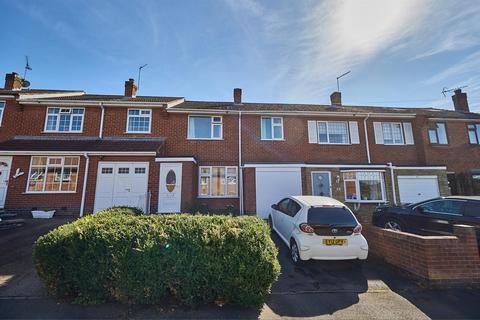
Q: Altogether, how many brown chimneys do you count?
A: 5